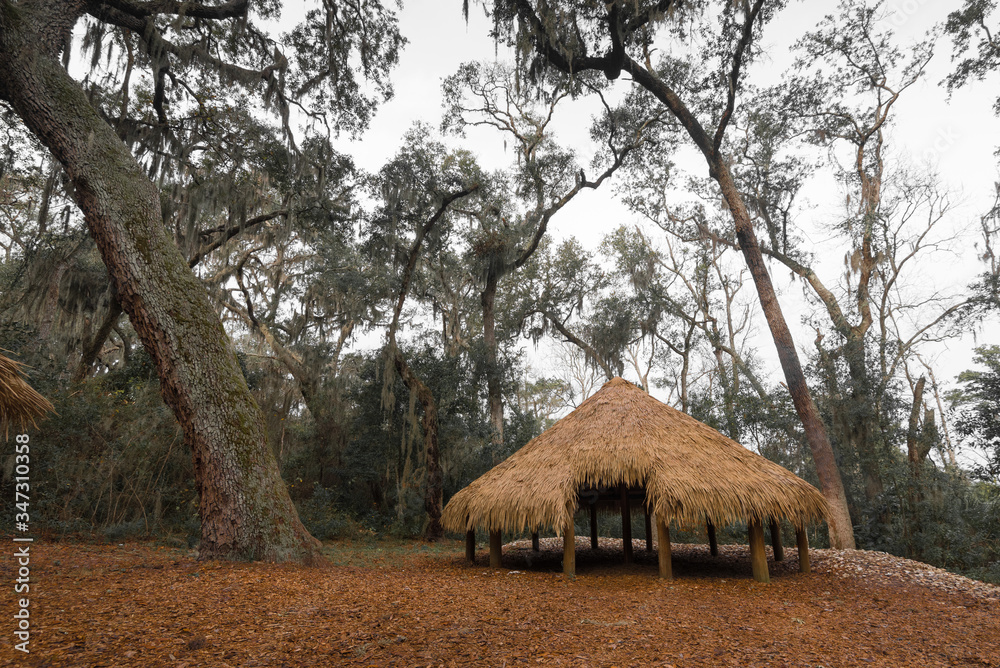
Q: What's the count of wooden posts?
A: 12